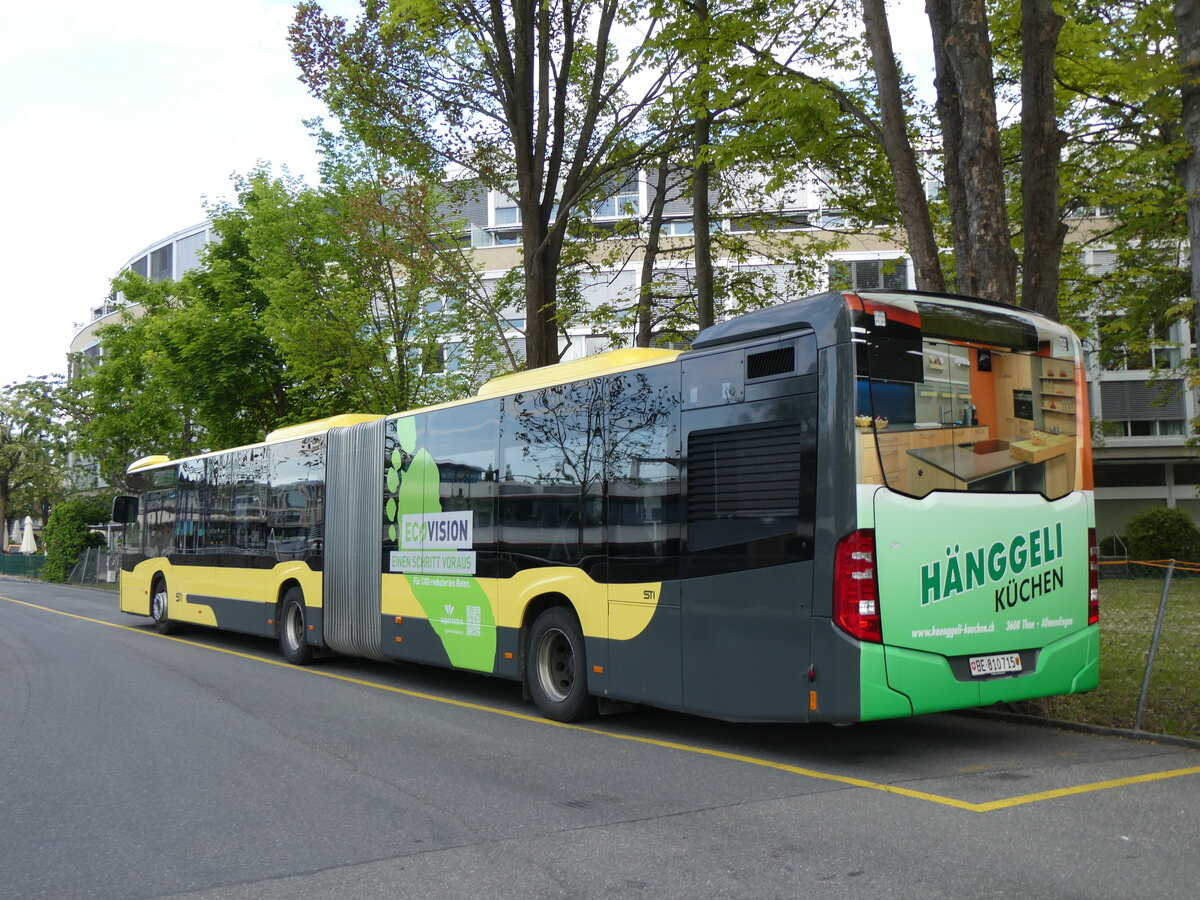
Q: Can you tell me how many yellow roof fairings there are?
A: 3